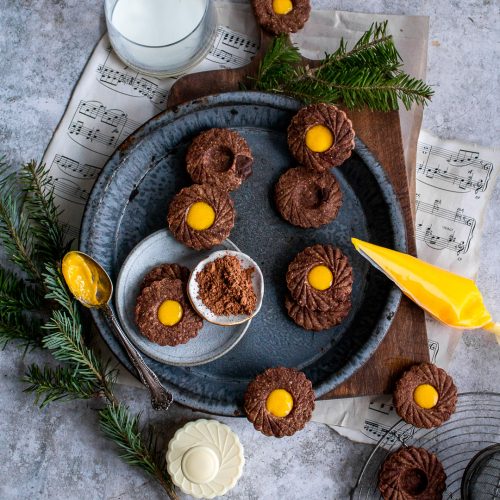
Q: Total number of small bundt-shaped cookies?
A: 12